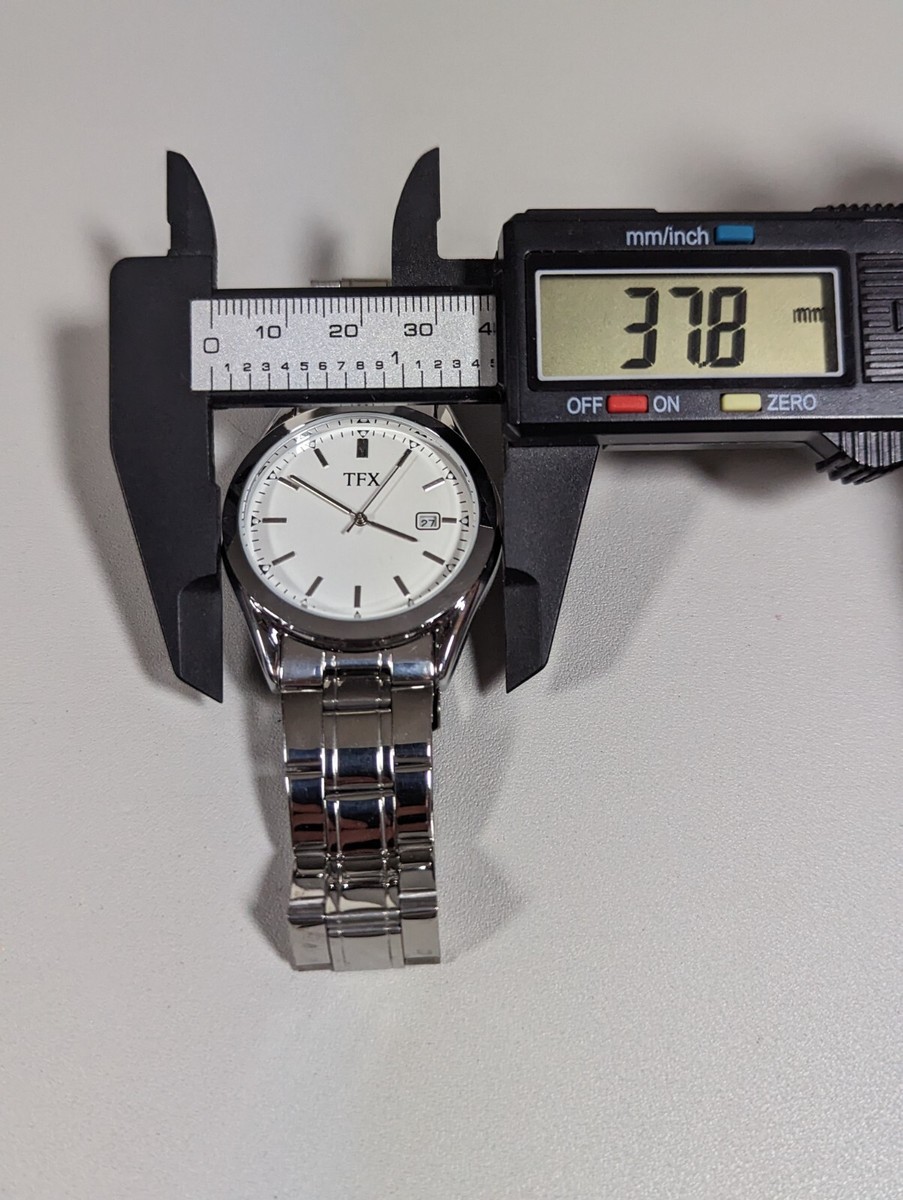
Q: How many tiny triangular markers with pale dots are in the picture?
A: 12